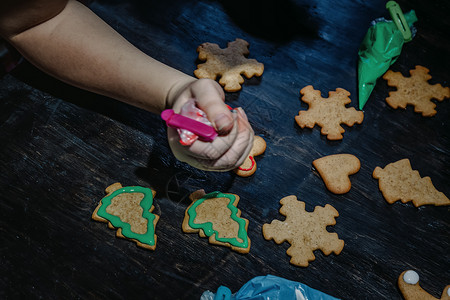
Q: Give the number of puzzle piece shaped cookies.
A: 4